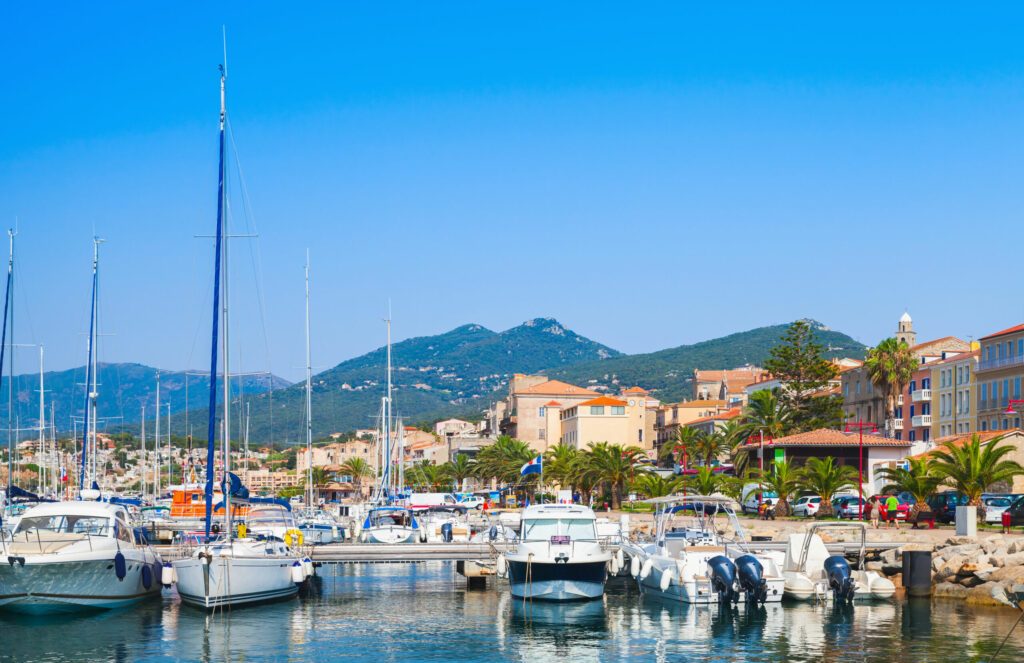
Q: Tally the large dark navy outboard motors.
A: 3